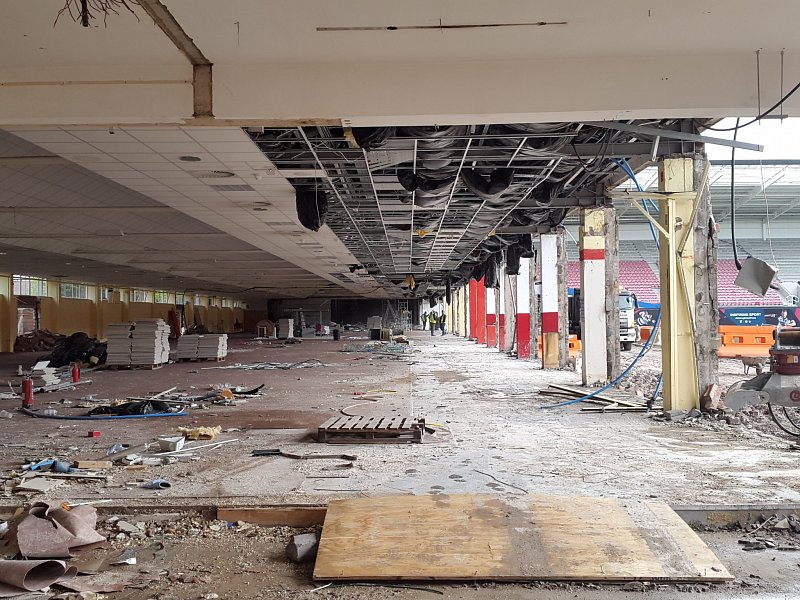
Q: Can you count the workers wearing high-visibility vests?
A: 3